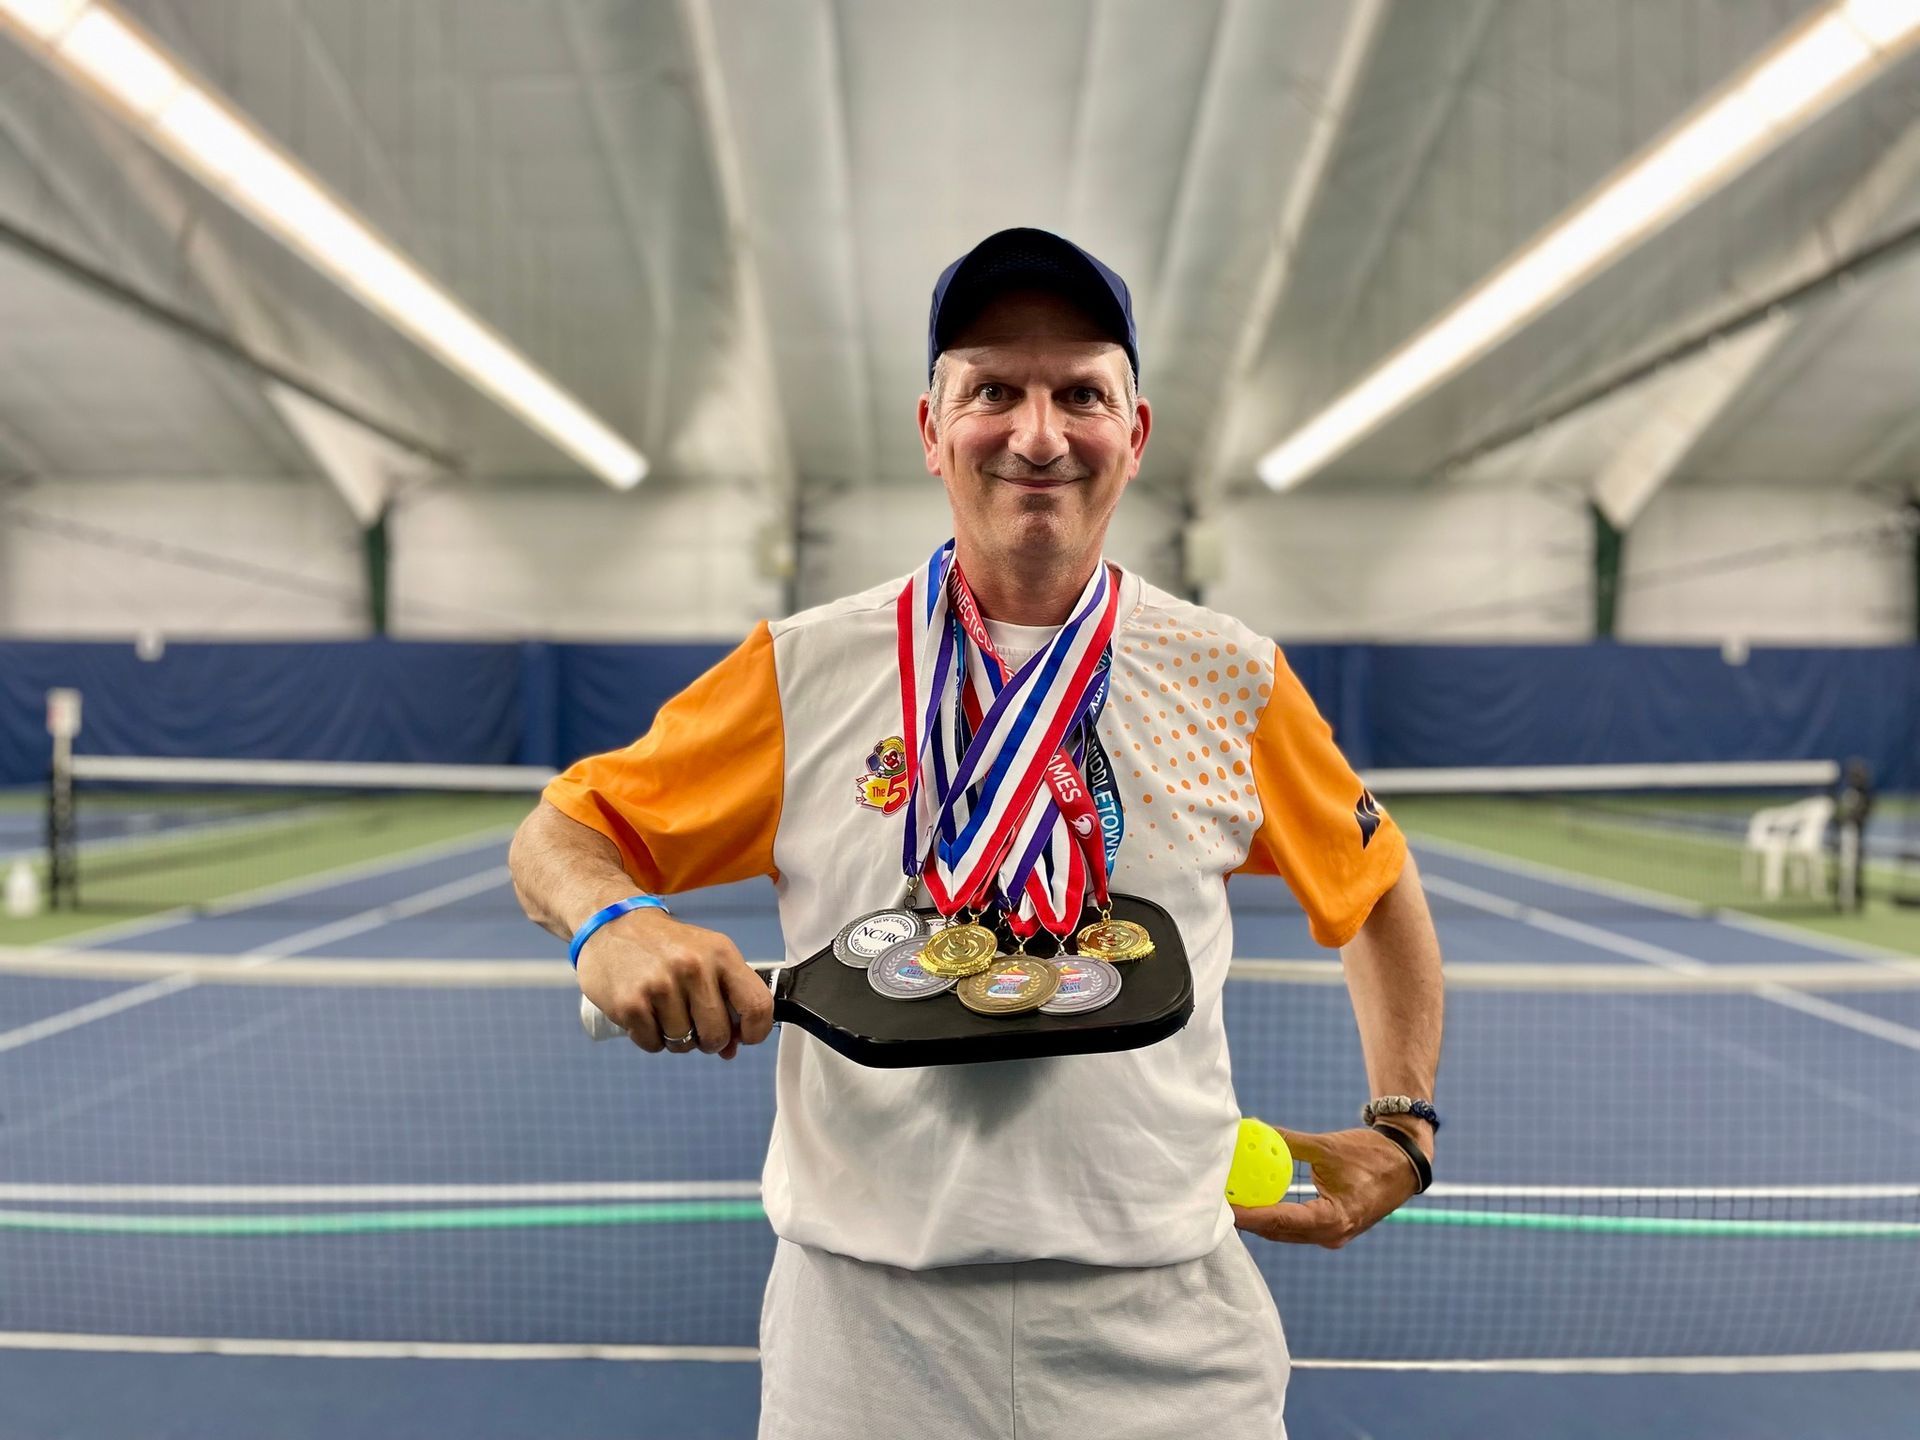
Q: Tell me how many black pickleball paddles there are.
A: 1